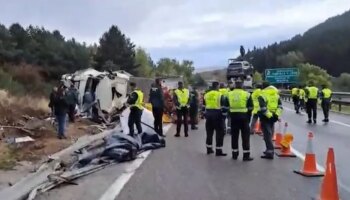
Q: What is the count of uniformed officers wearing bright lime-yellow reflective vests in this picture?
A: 11